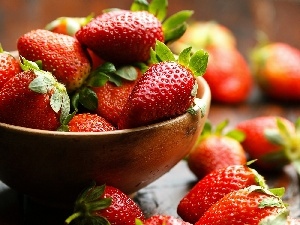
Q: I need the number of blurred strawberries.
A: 5